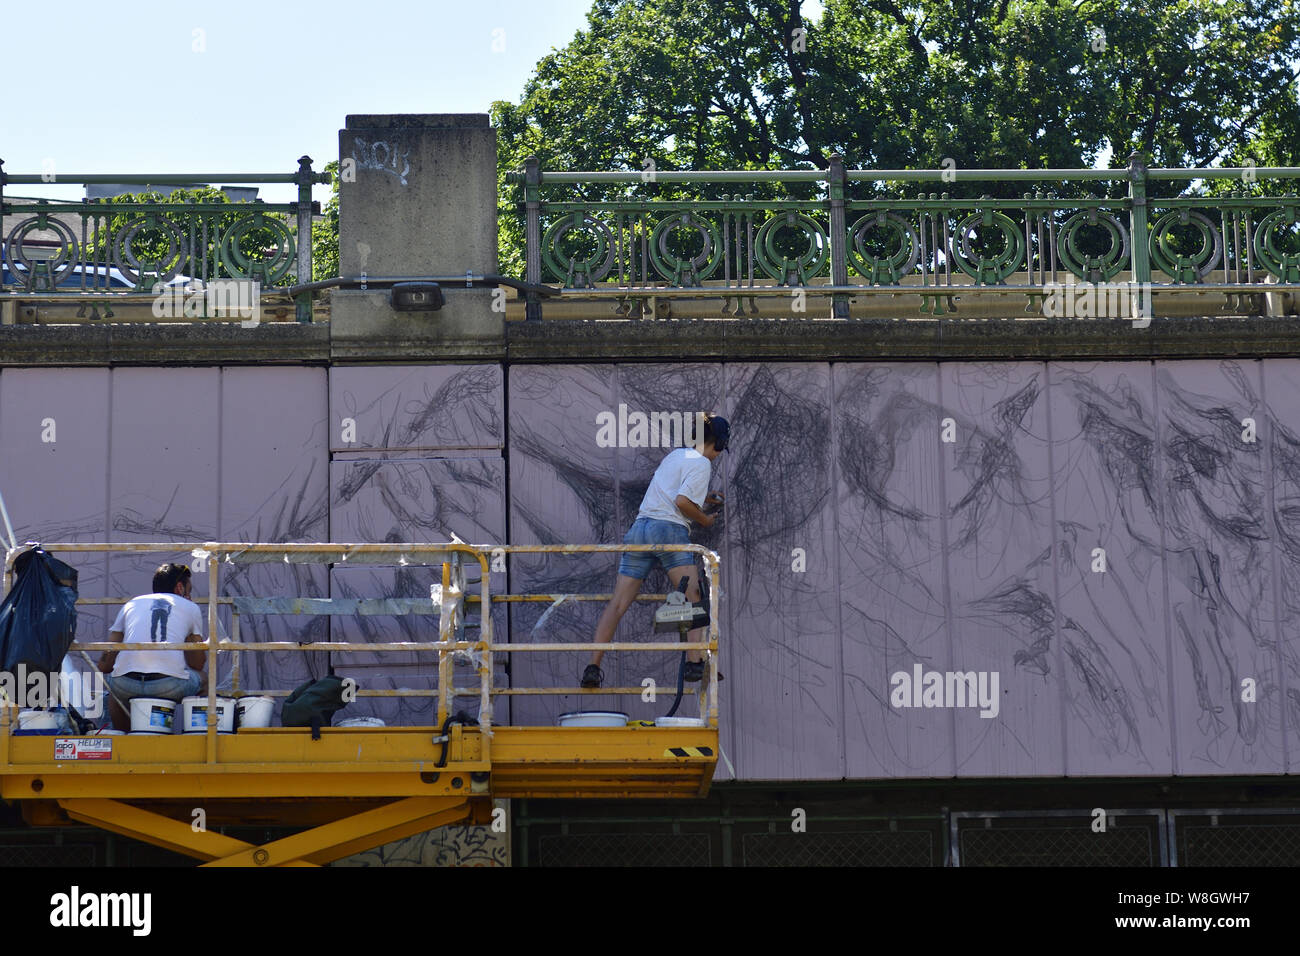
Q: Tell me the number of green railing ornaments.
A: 11